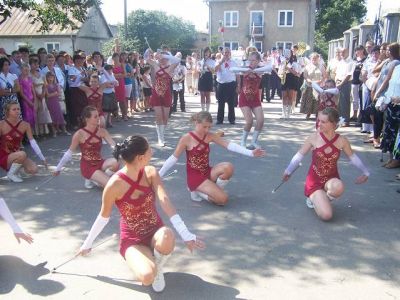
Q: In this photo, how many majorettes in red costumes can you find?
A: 9